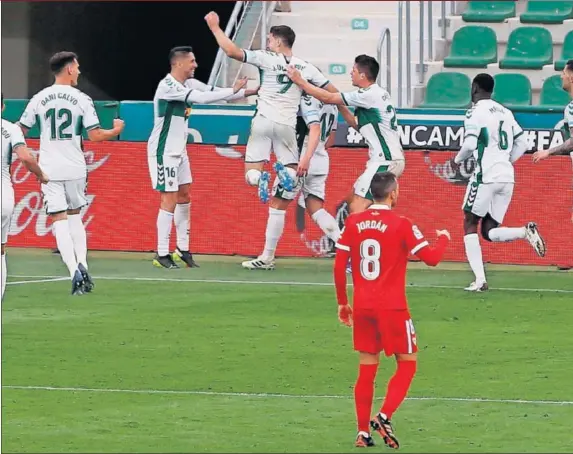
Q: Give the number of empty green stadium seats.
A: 8